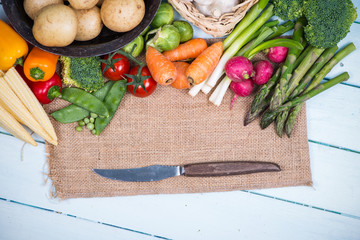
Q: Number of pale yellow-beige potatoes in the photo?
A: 5